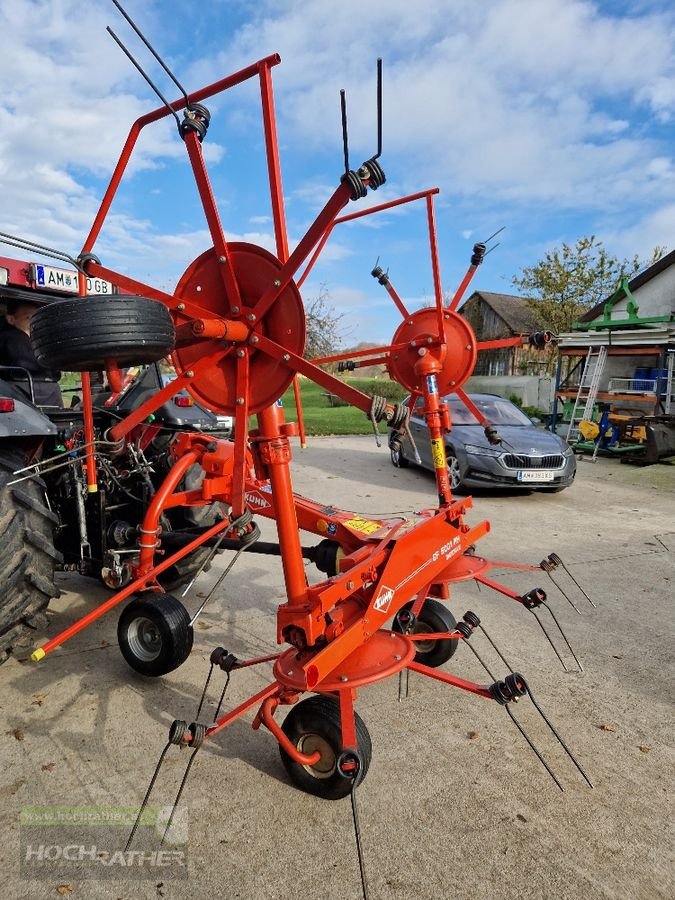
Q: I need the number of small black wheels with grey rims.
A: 3